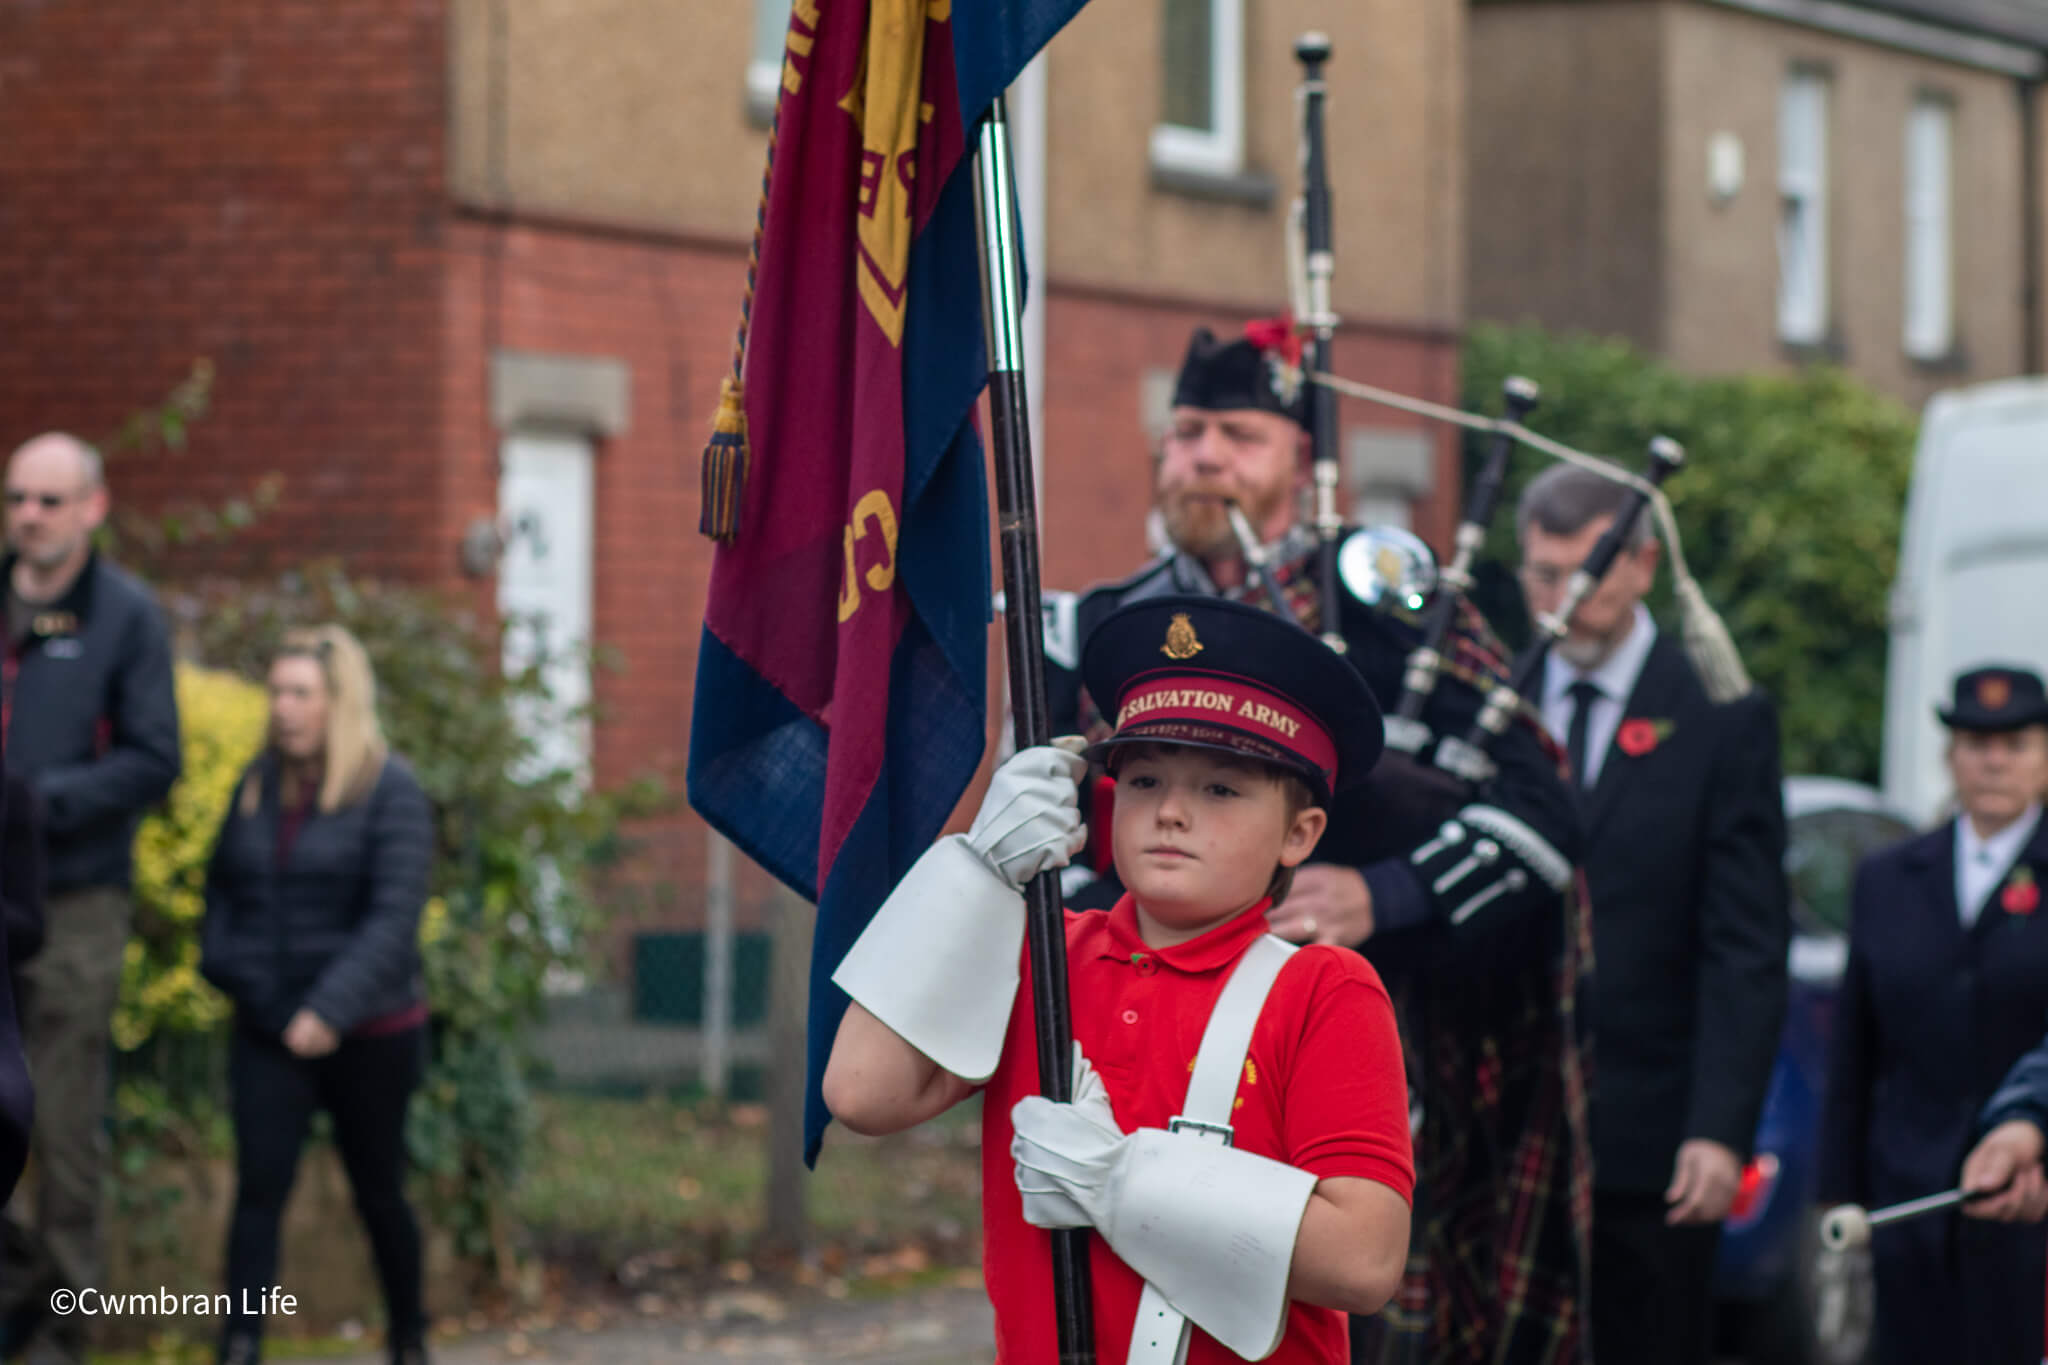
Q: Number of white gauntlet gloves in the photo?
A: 2